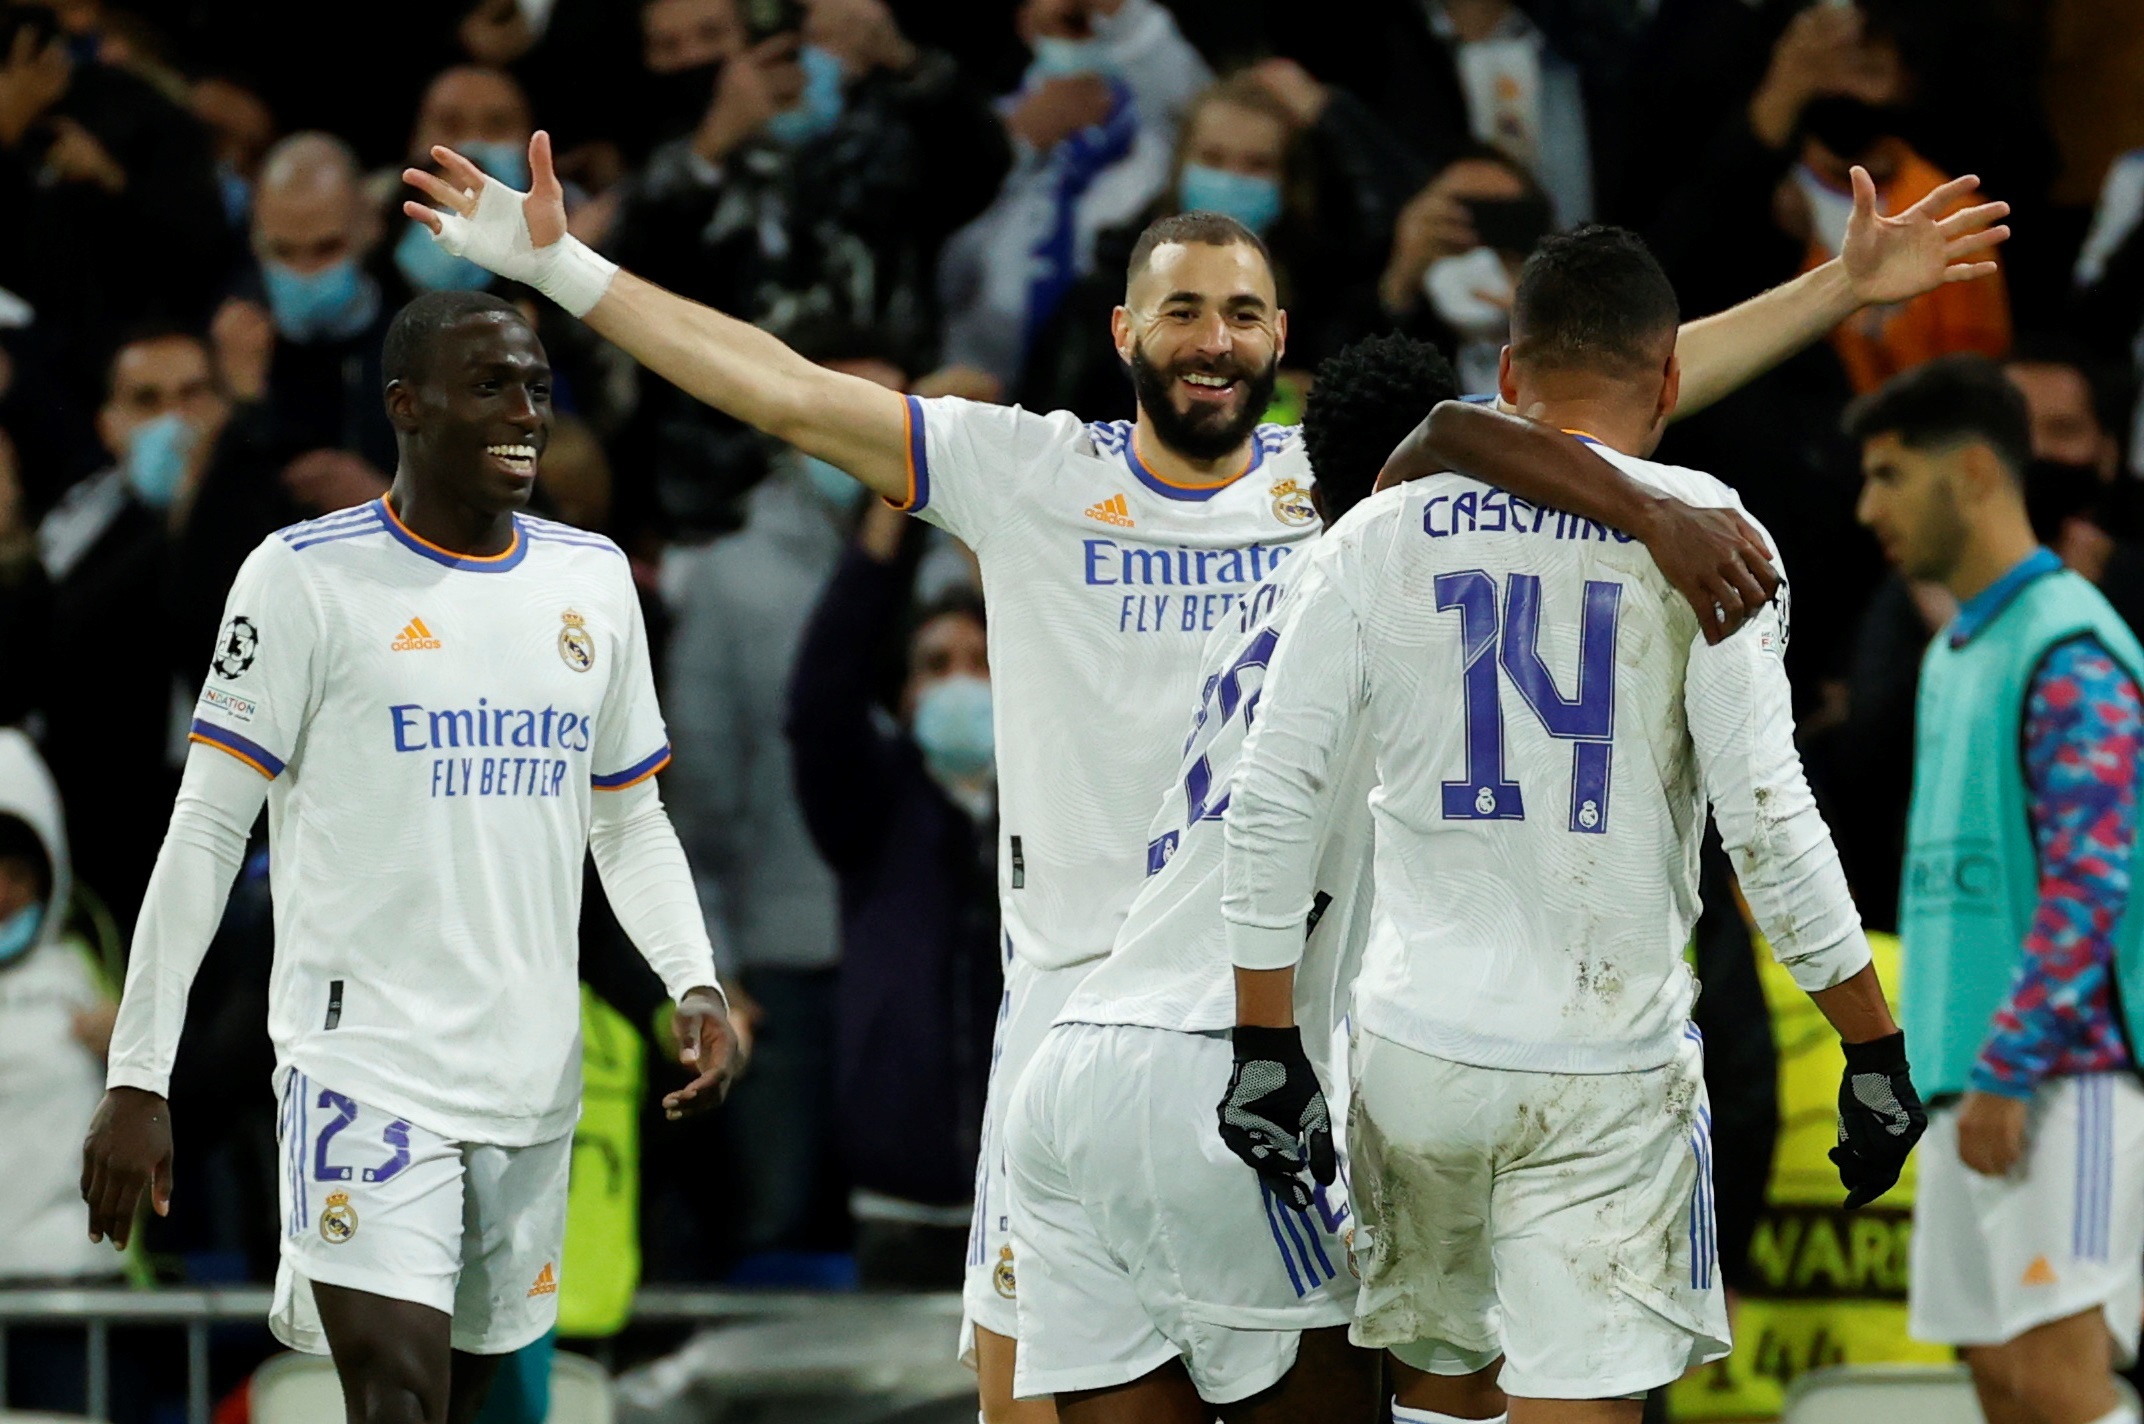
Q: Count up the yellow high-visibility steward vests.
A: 2